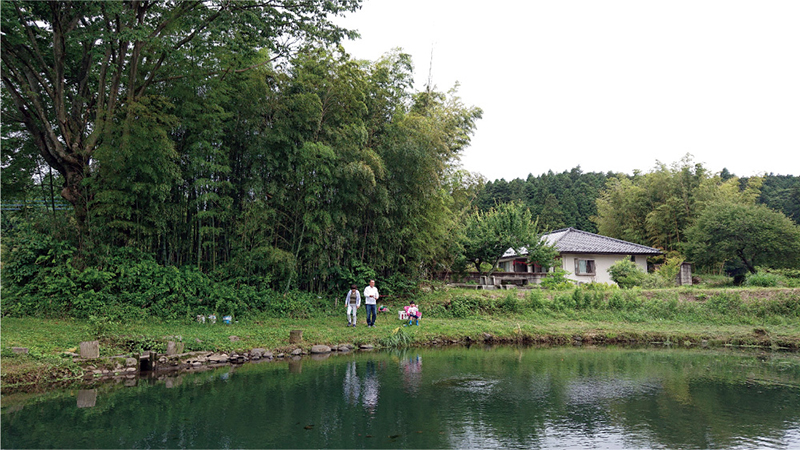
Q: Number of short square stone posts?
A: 3